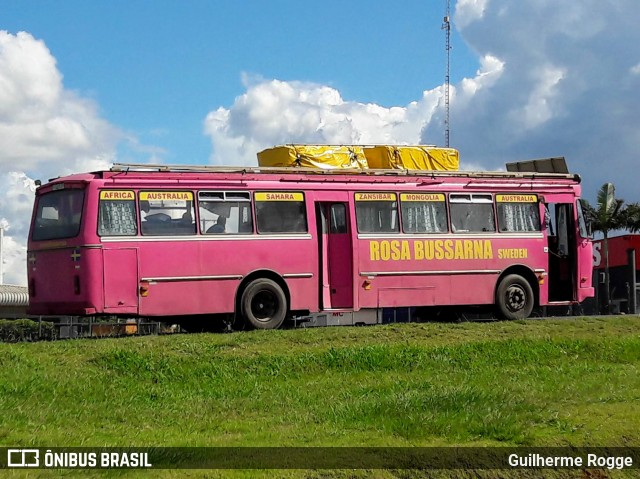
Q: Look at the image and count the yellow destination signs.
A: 6